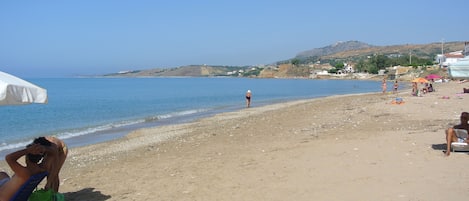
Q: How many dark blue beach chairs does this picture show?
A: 1